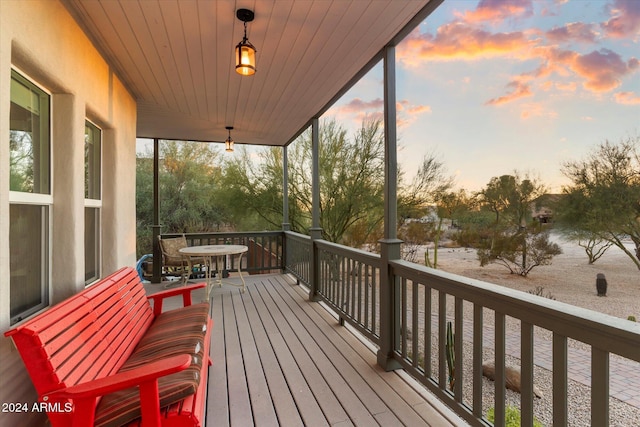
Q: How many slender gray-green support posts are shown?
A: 4